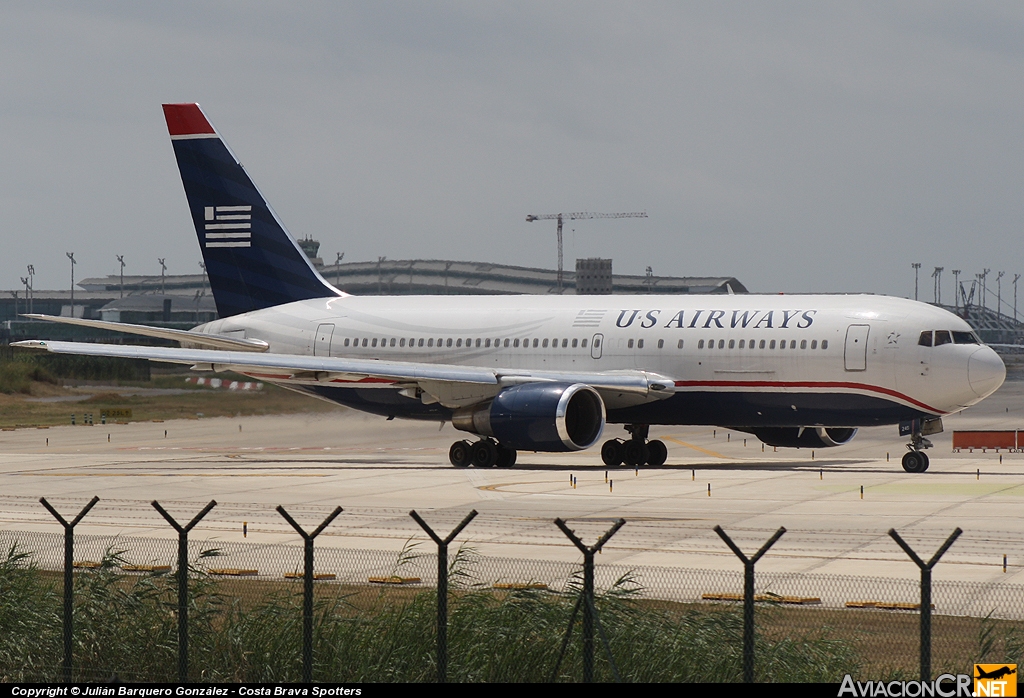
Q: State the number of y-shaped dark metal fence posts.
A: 7